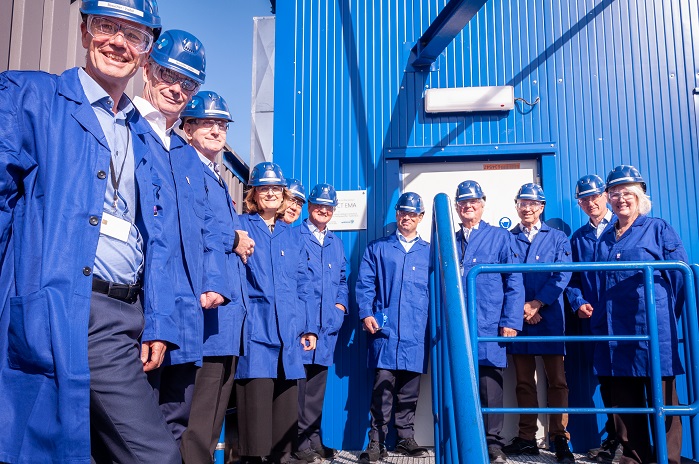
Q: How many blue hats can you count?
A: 11